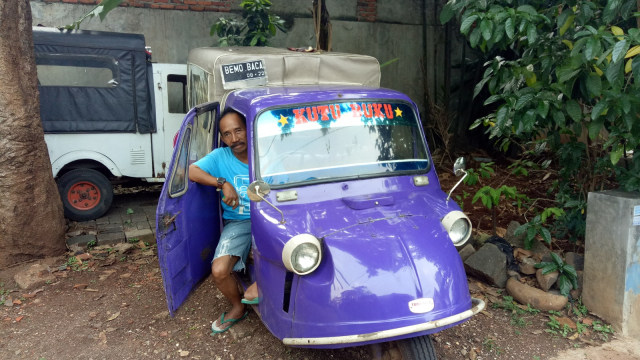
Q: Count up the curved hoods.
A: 1